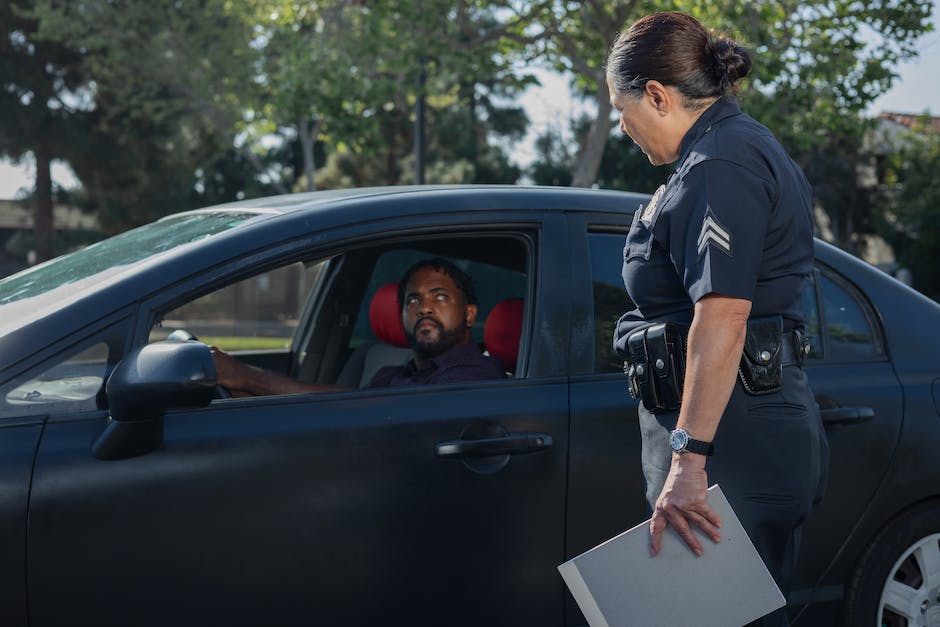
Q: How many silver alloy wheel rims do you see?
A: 1